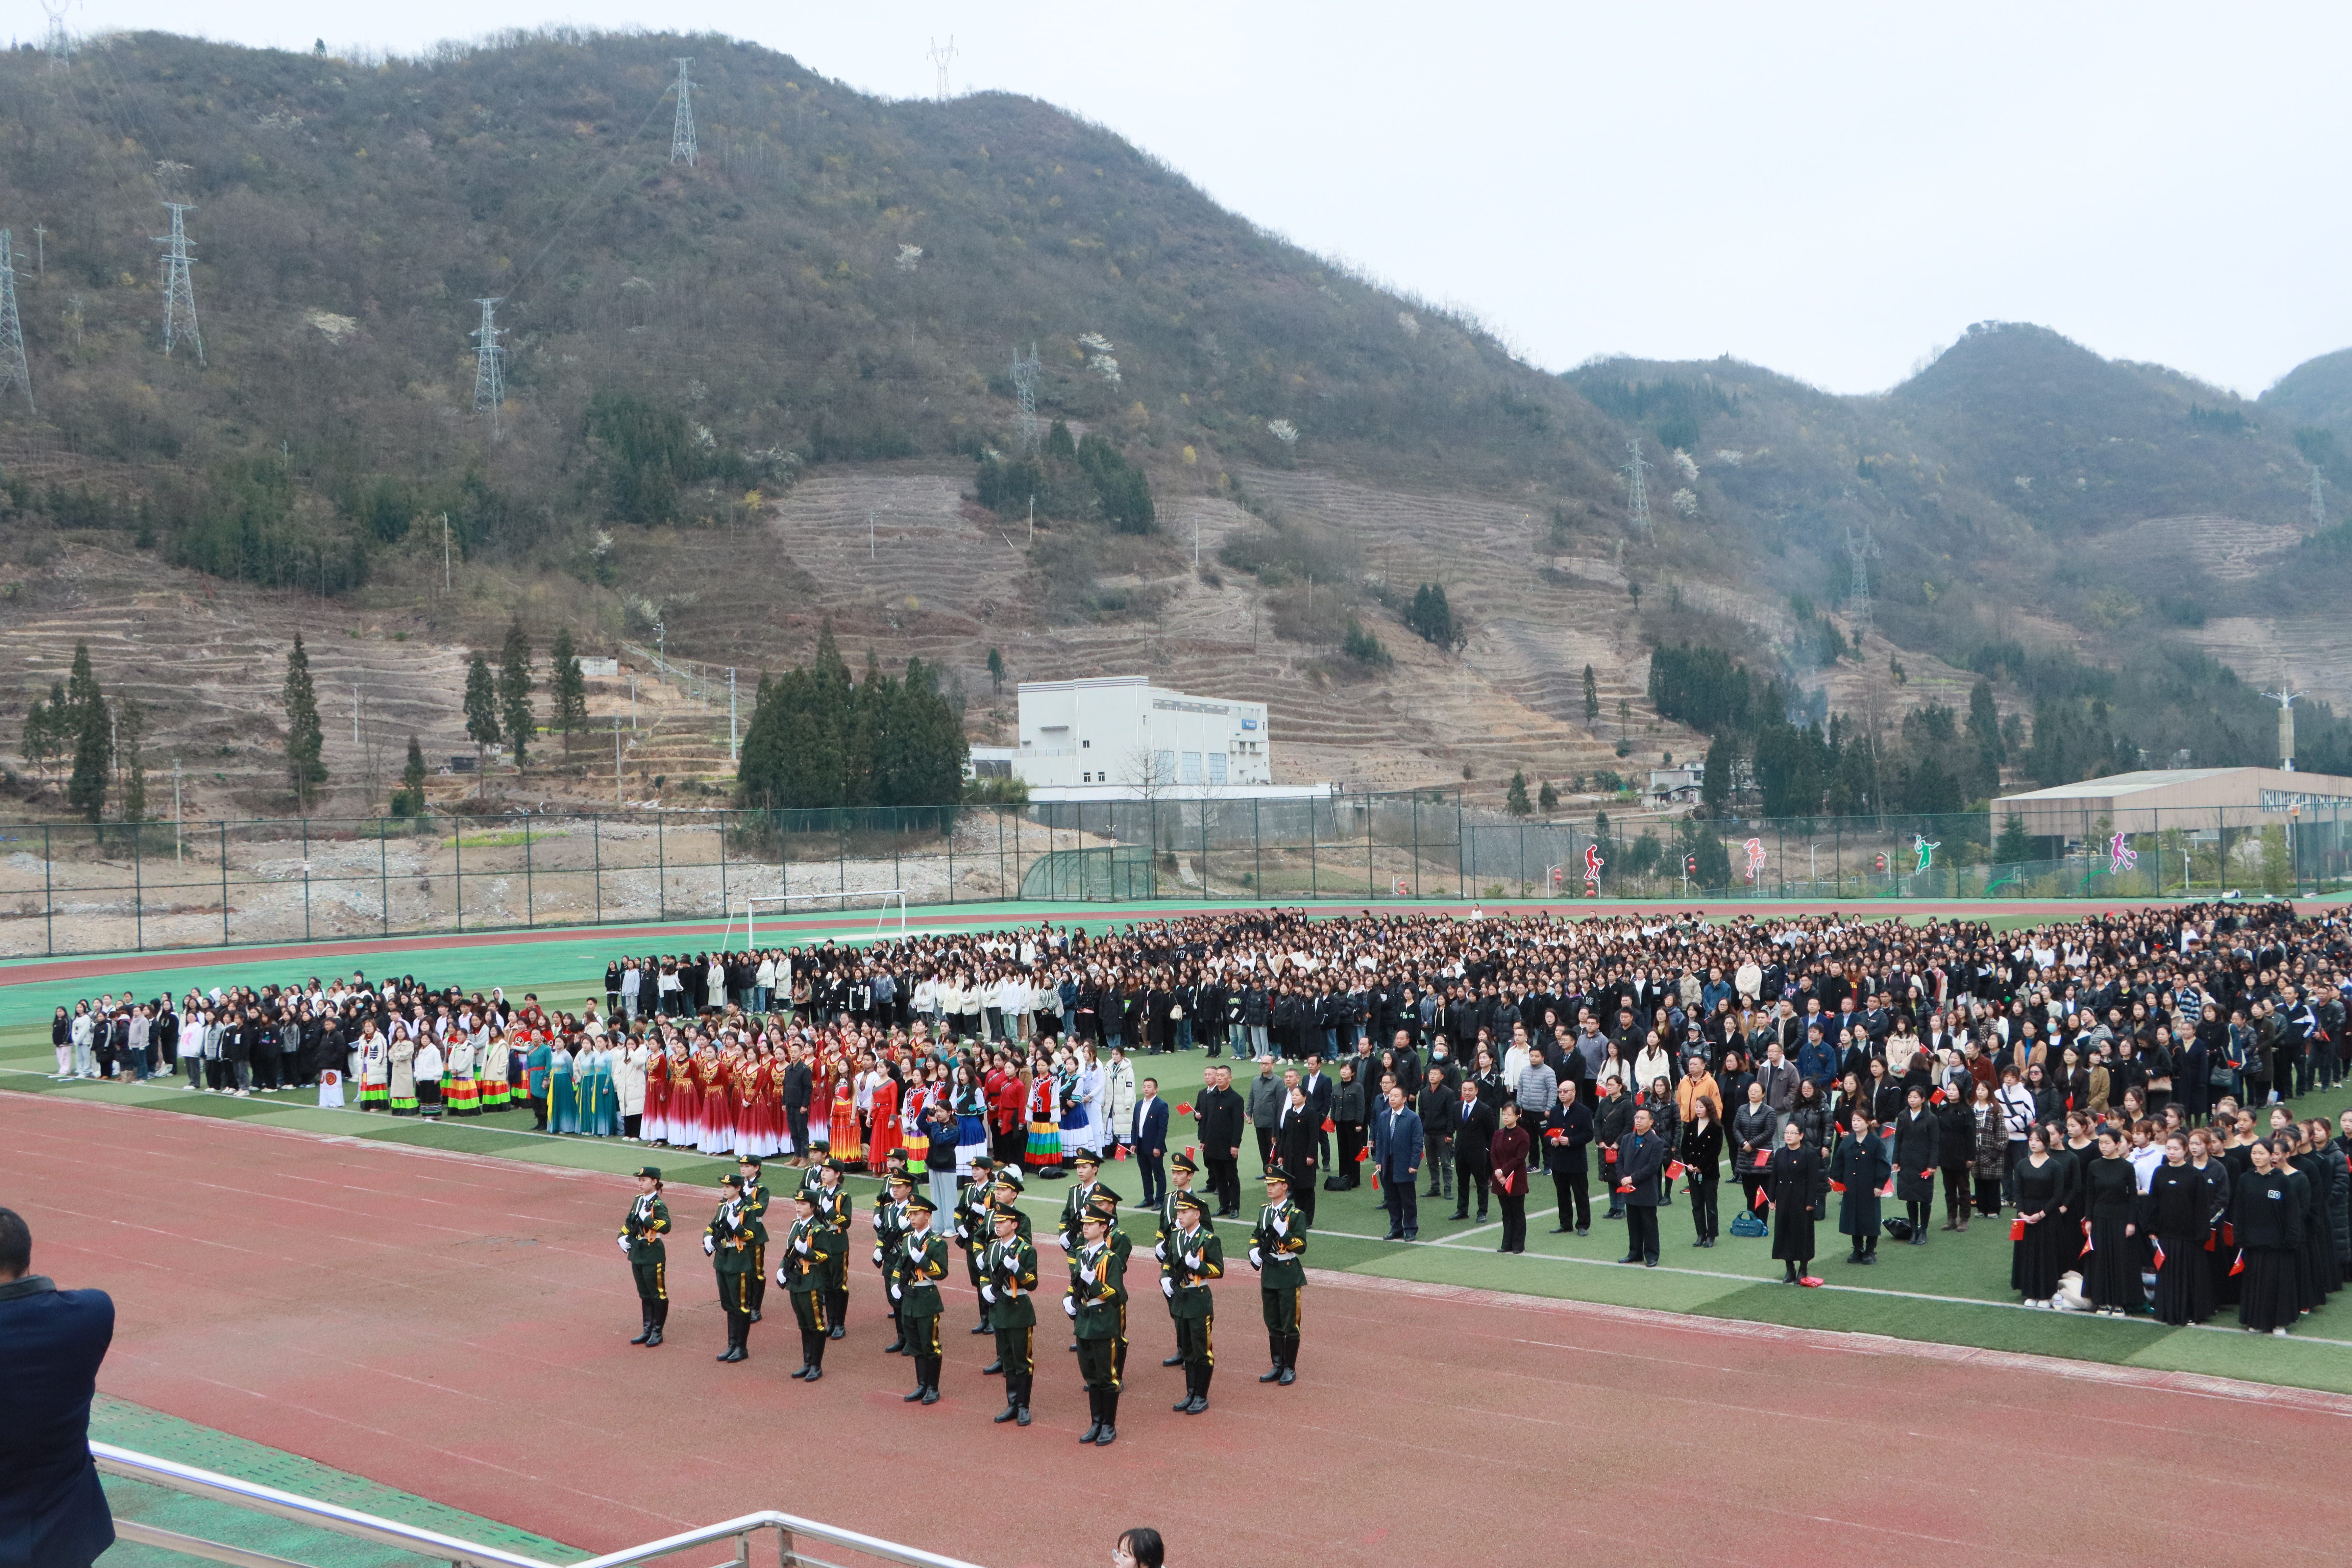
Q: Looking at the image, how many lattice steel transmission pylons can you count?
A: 10